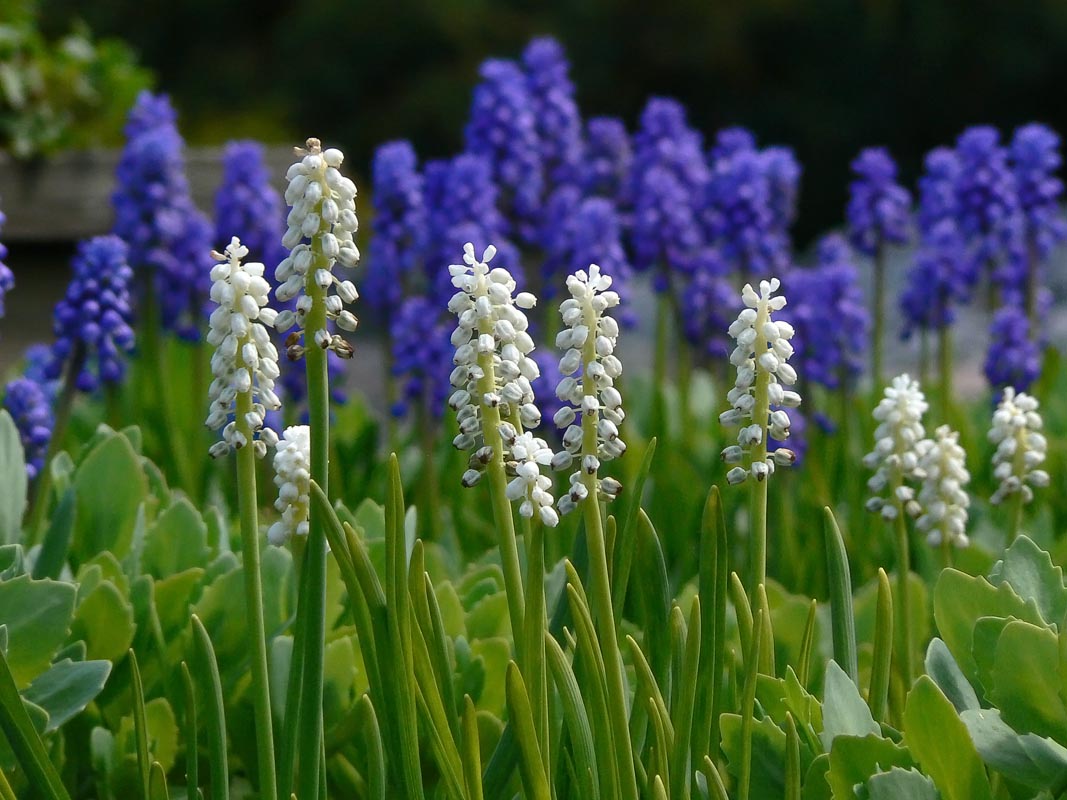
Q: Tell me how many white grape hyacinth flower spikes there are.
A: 10